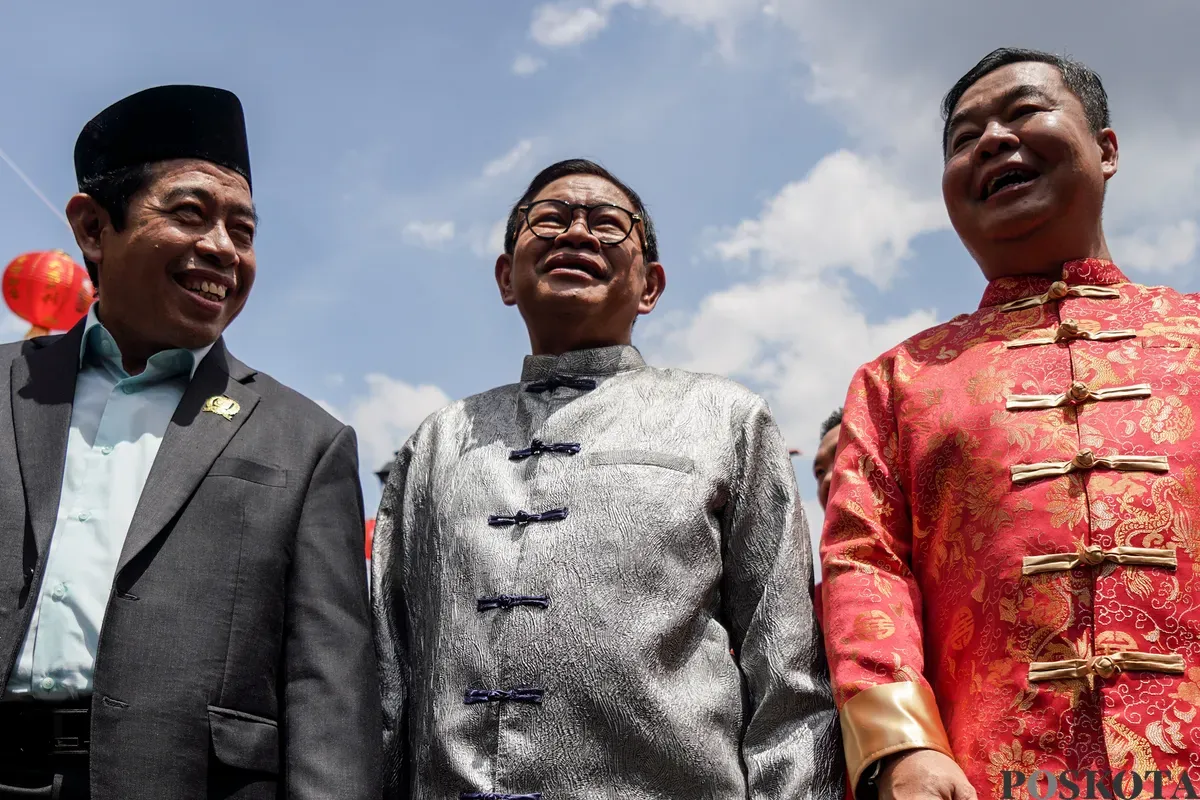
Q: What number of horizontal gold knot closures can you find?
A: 6